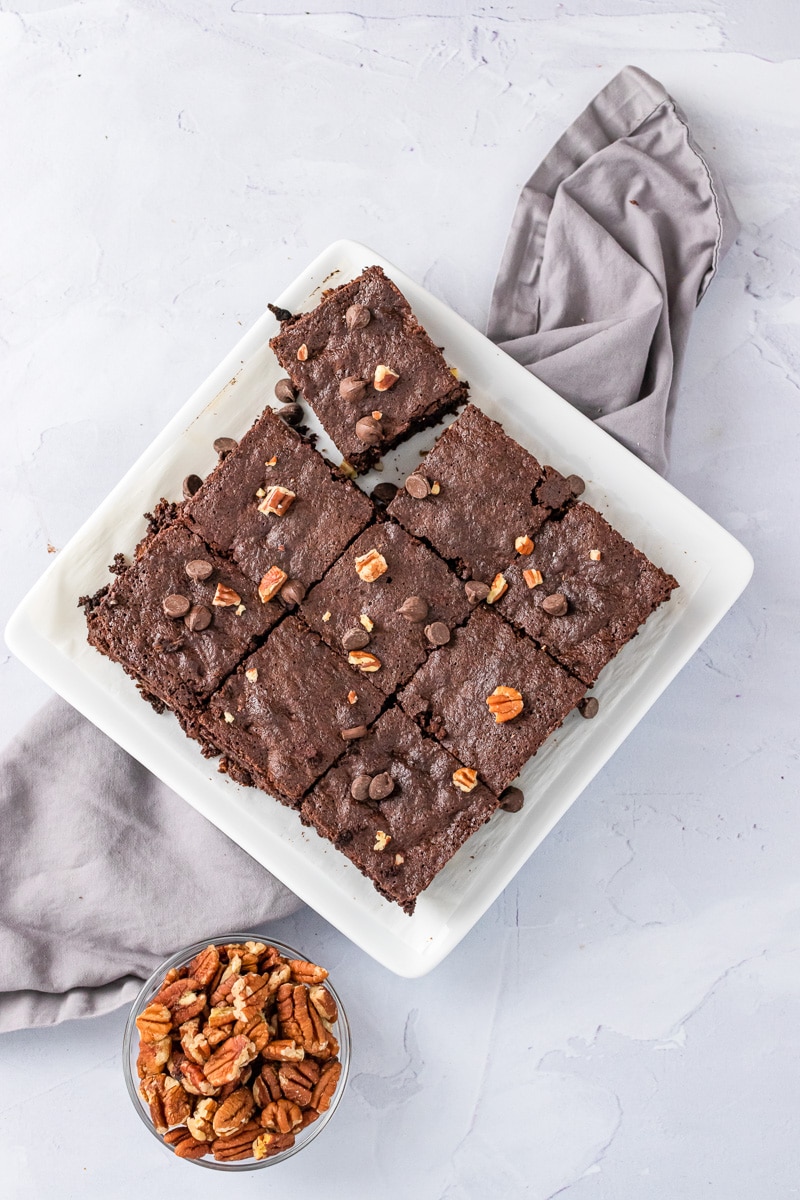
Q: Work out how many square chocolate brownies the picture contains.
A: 9